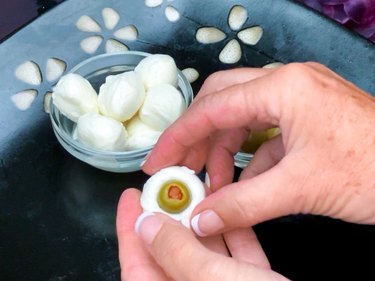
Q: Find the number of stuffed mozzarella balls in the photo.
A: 1